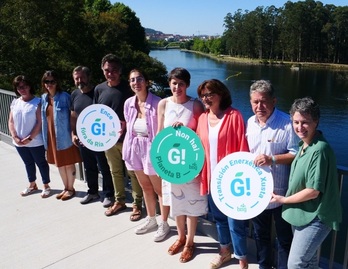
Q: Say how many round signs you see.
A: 3